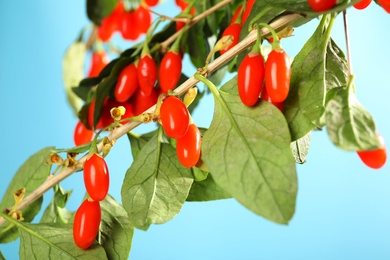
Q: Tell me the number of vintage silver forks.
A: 0